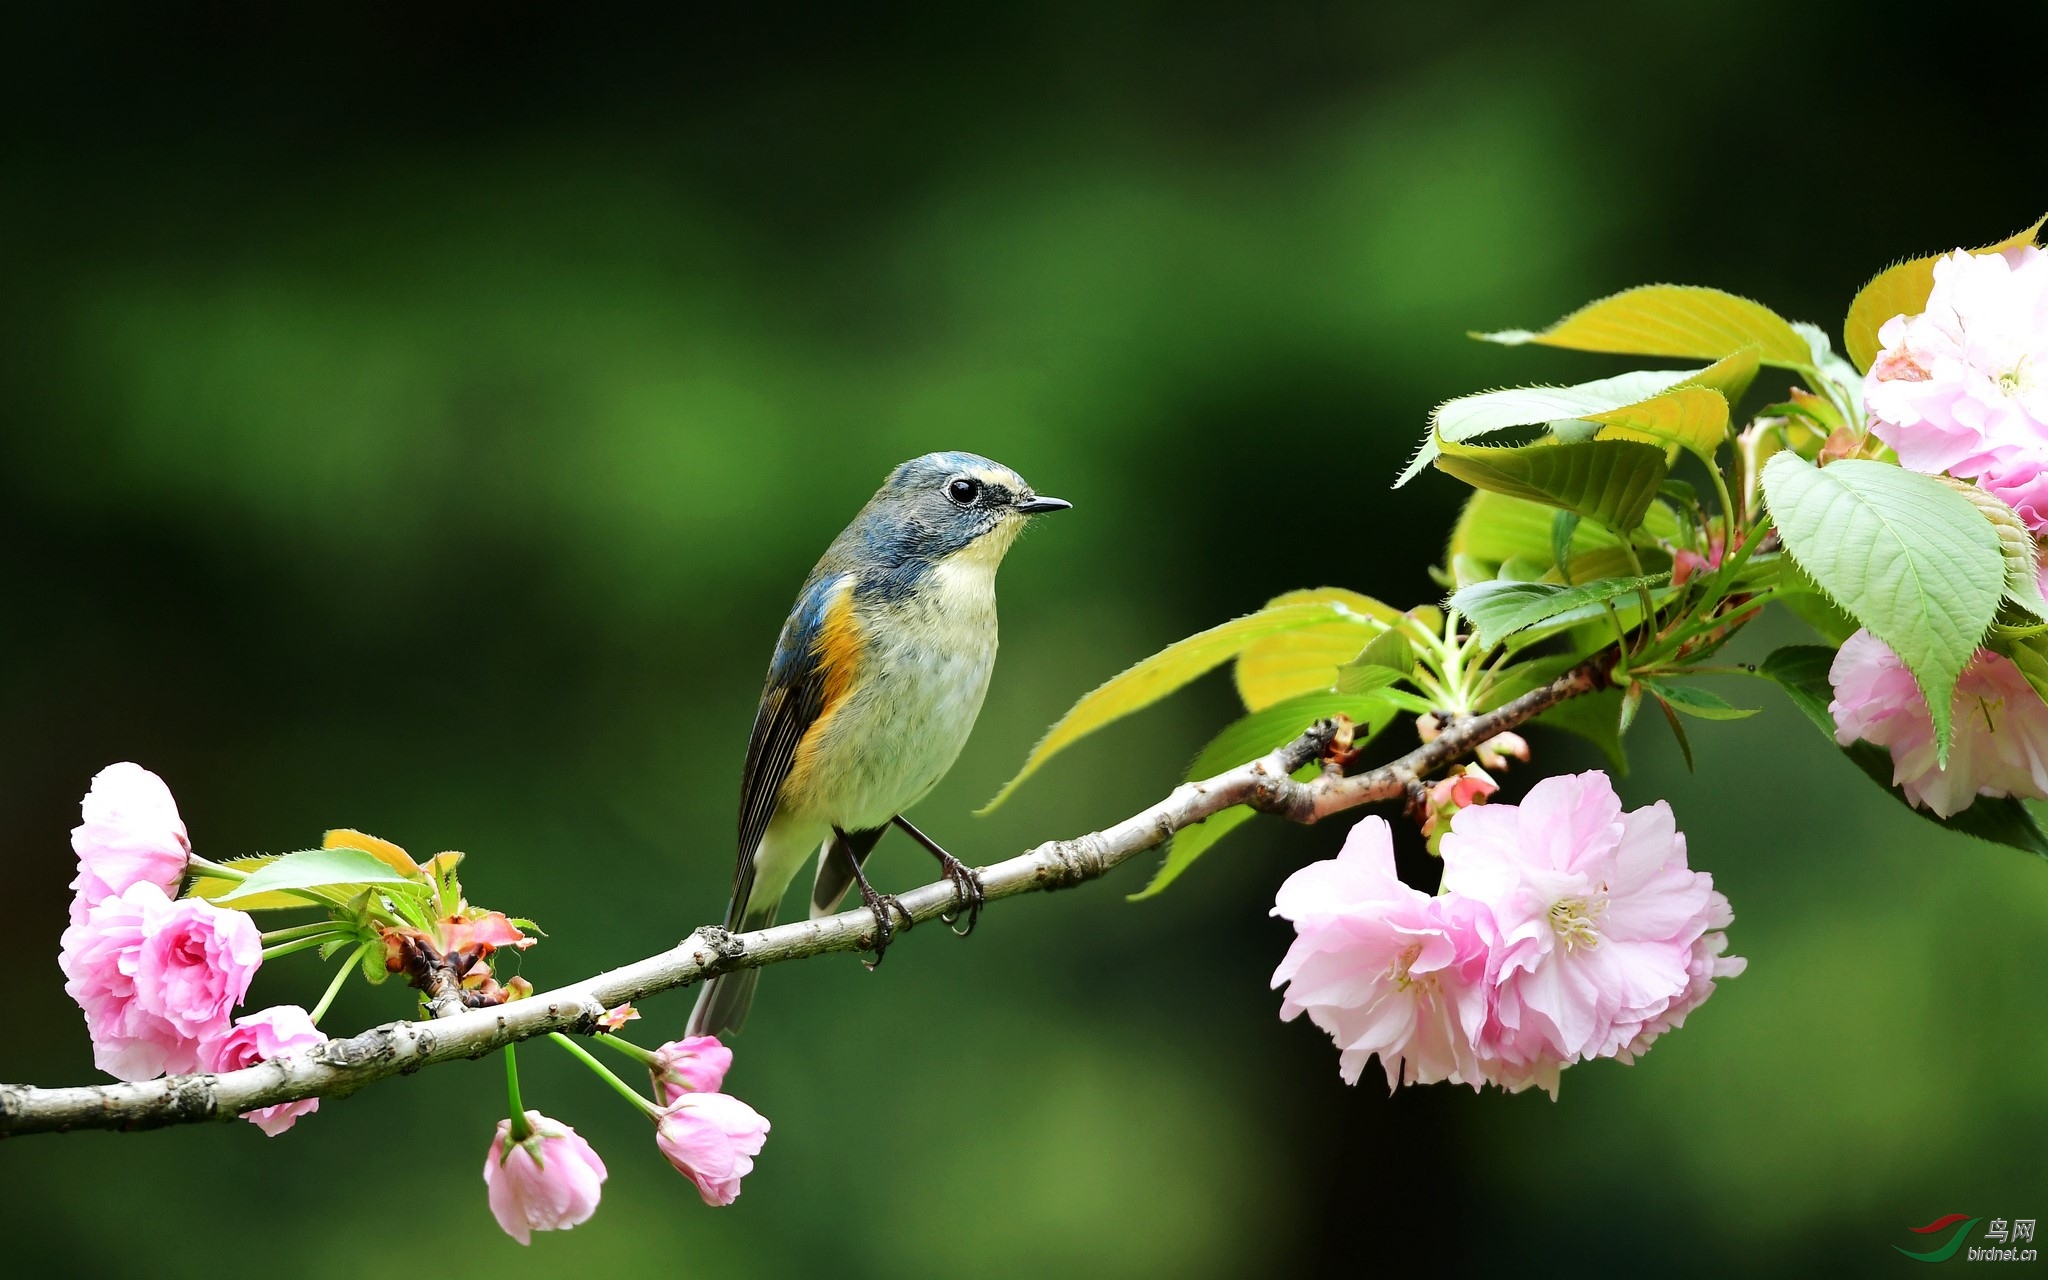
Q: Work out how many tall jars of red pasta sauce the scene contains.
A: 0